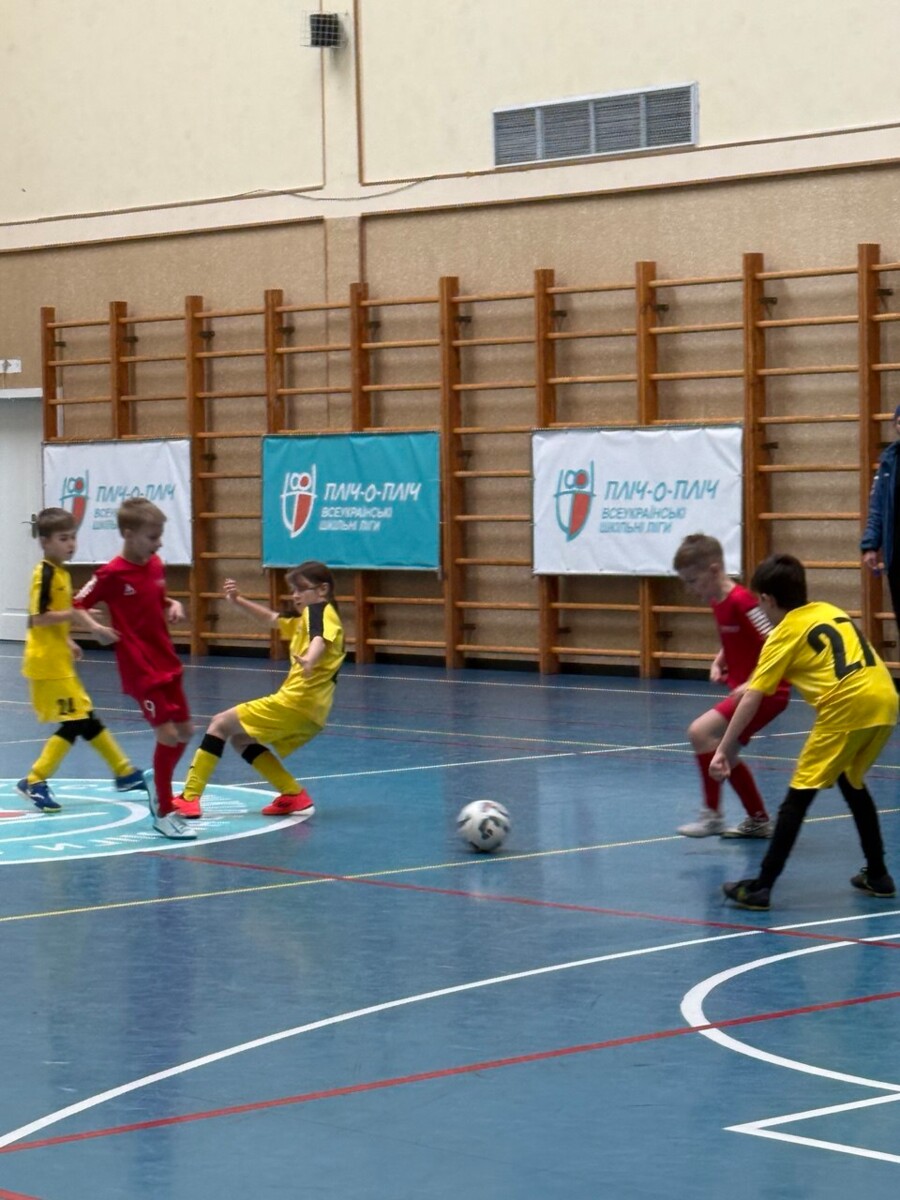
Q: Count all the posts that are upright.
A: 10